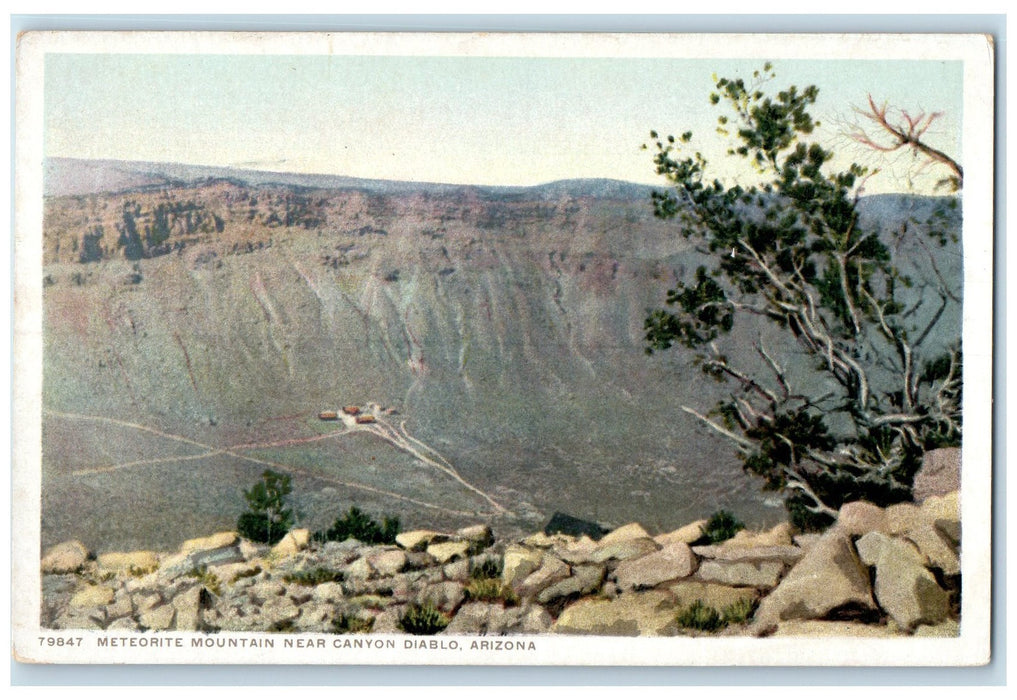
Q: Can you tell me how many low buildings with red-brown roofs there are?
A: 3